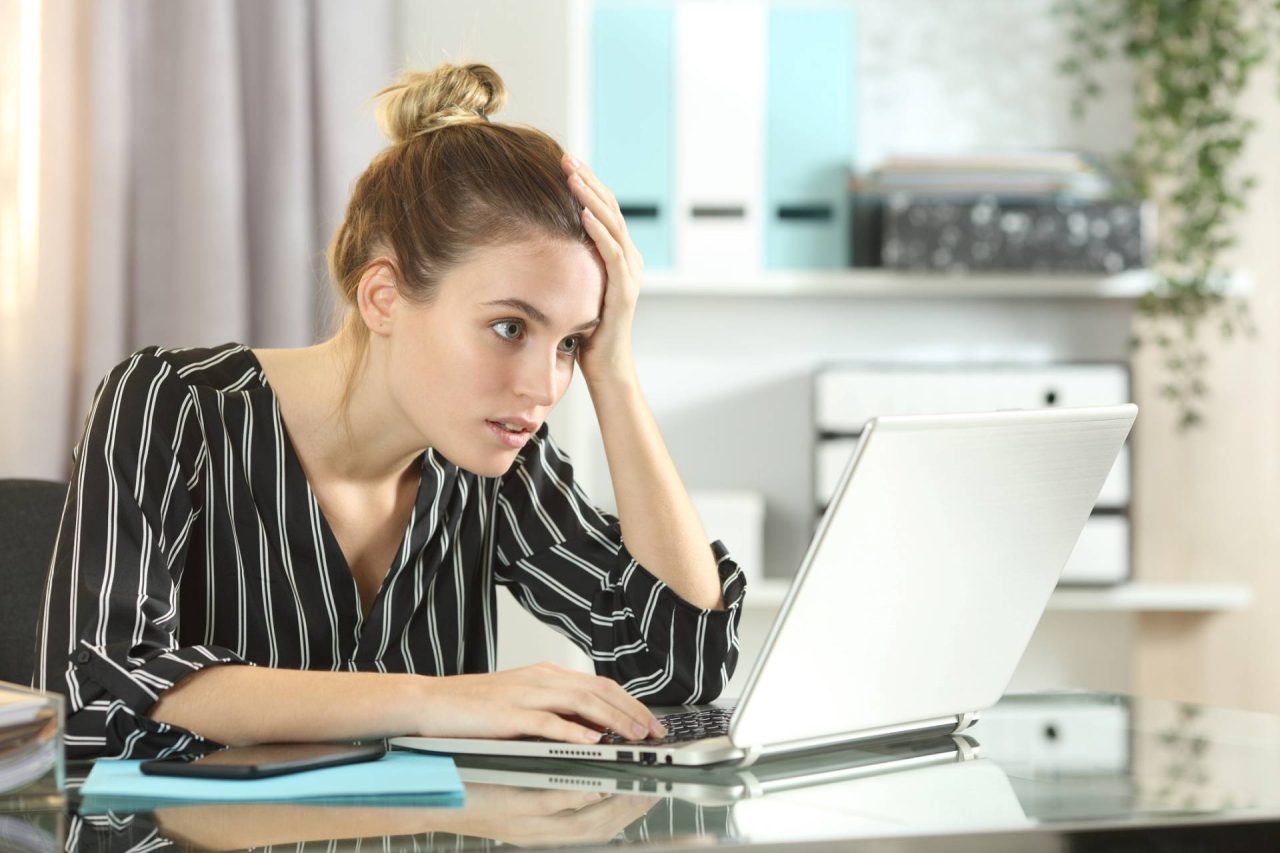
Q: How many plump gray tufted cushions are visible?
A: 0